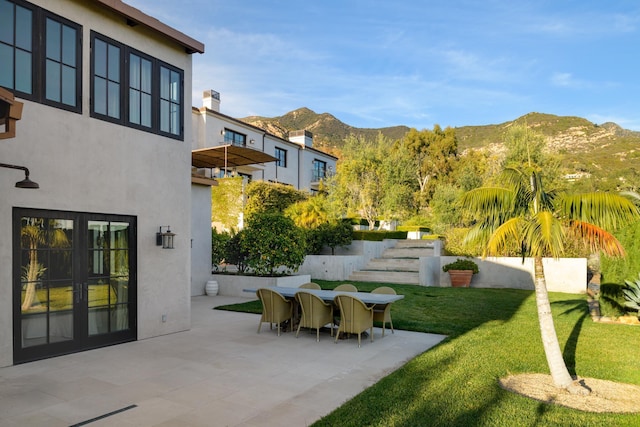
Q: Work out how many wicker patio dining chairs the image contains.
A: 6